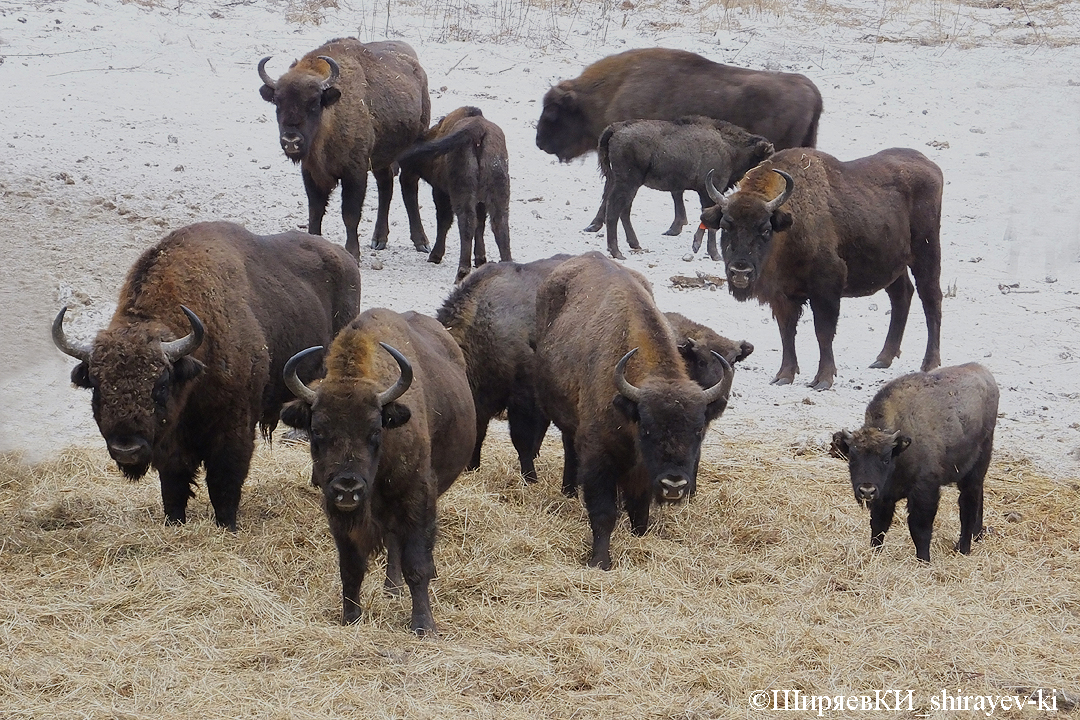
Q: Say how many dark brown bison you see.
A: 11